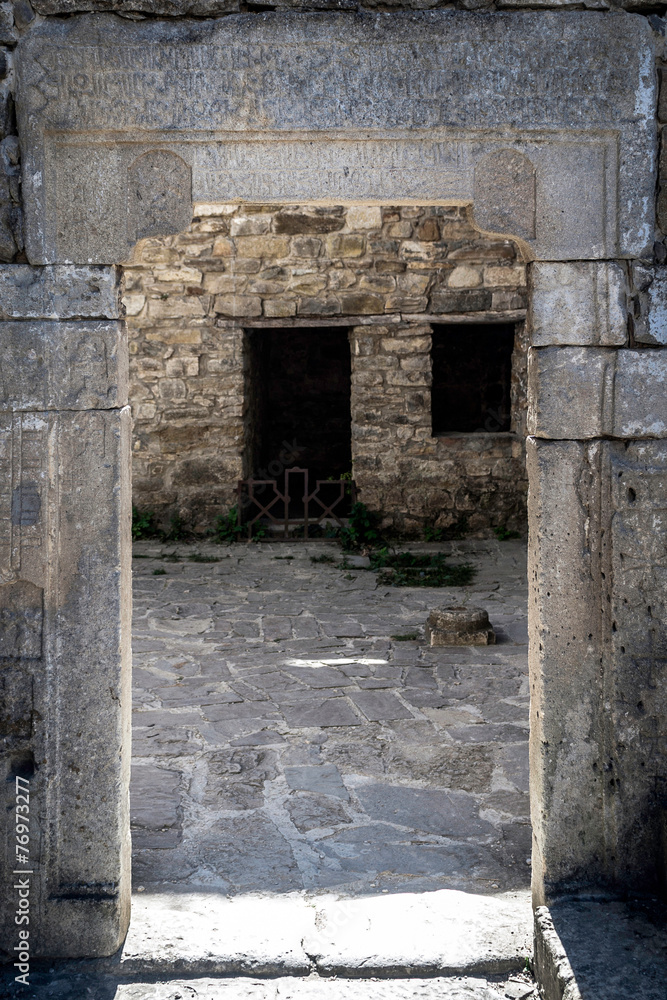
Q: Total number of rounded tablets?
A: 2